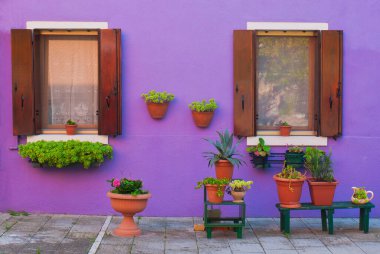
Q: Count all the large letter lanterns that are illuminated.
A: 0